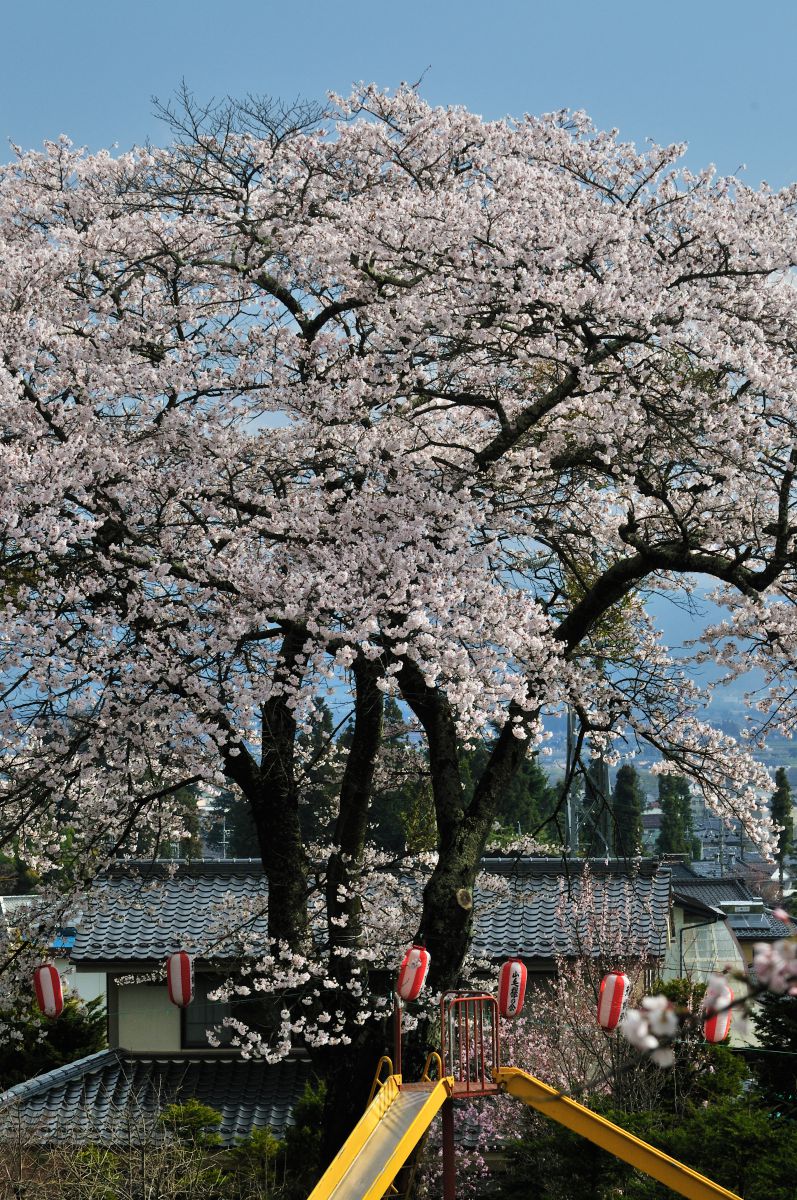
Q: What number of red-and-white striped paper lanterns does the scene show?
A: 6